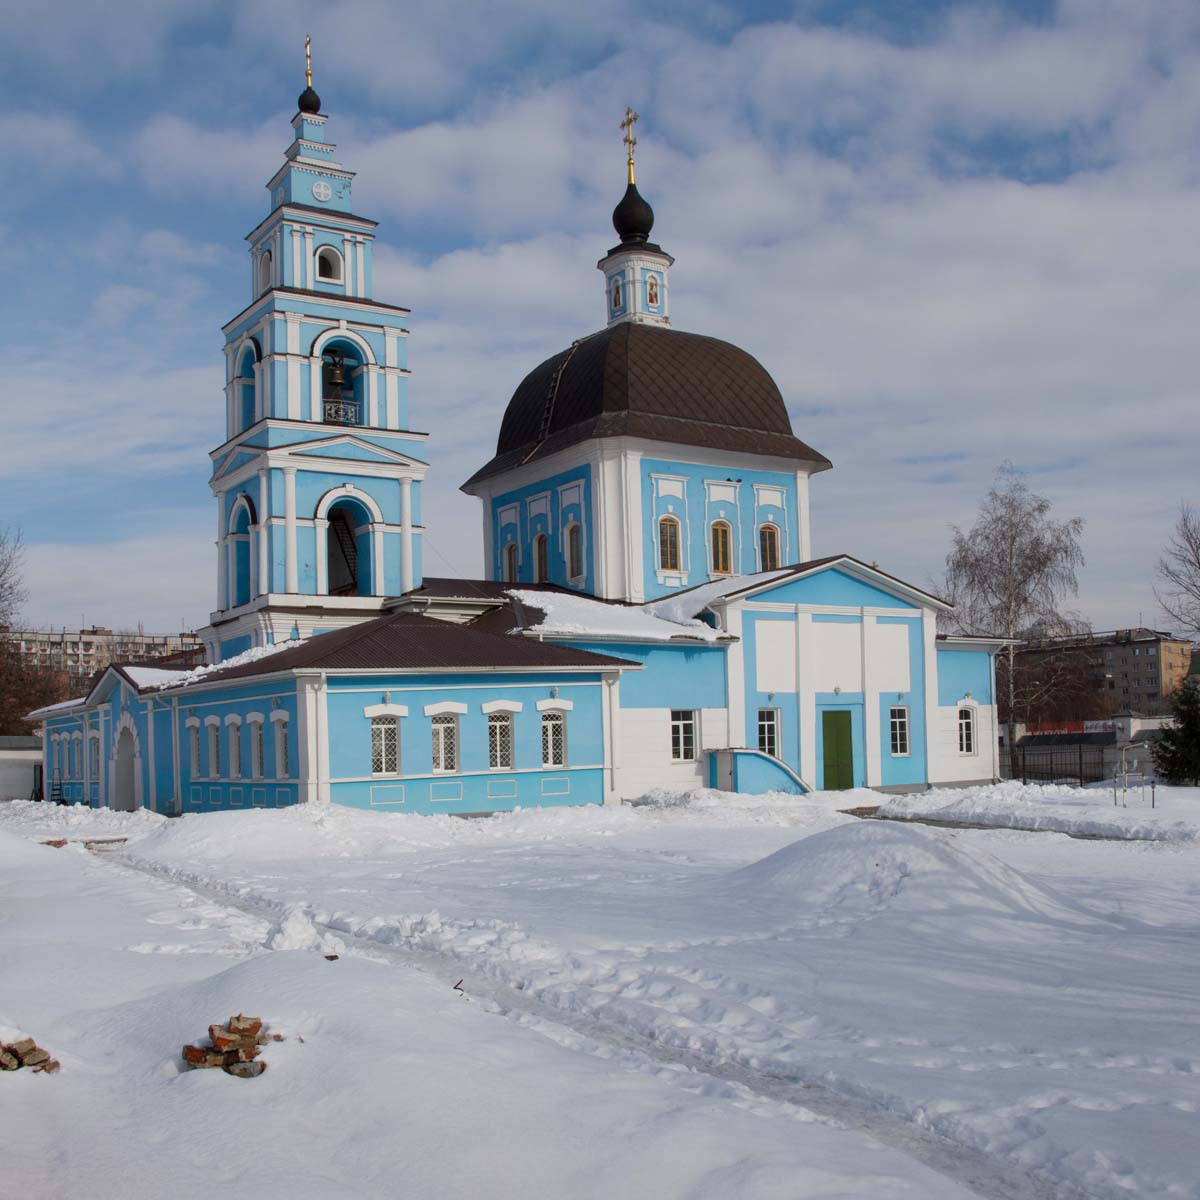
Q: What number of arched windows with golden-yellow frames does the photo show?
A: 6